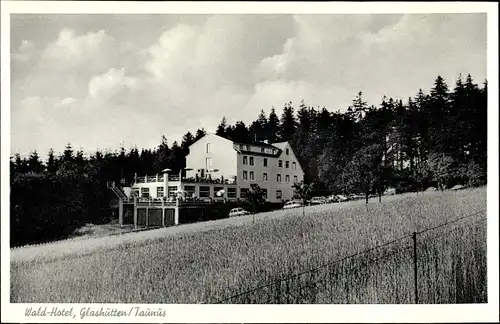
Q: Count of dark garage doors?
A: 3